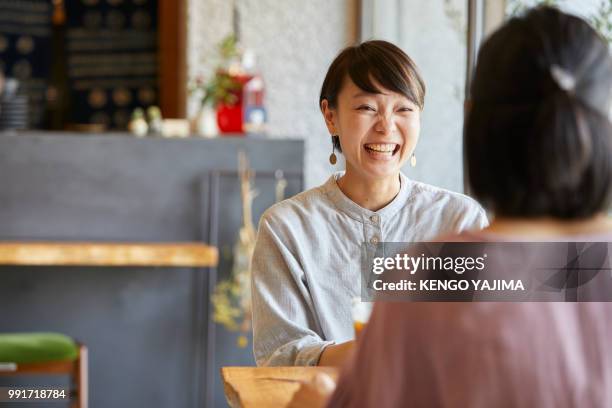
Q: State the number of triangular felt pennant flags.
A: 0